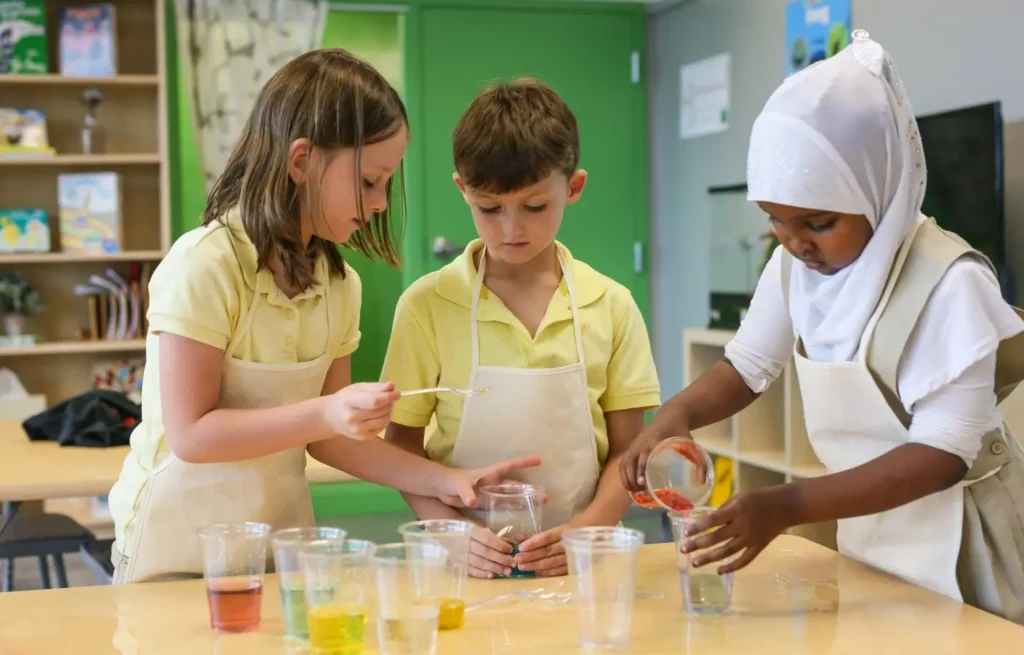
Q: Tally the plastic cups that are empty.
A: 1